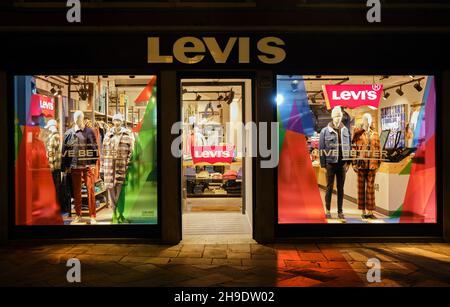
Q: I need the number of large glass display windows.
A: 2